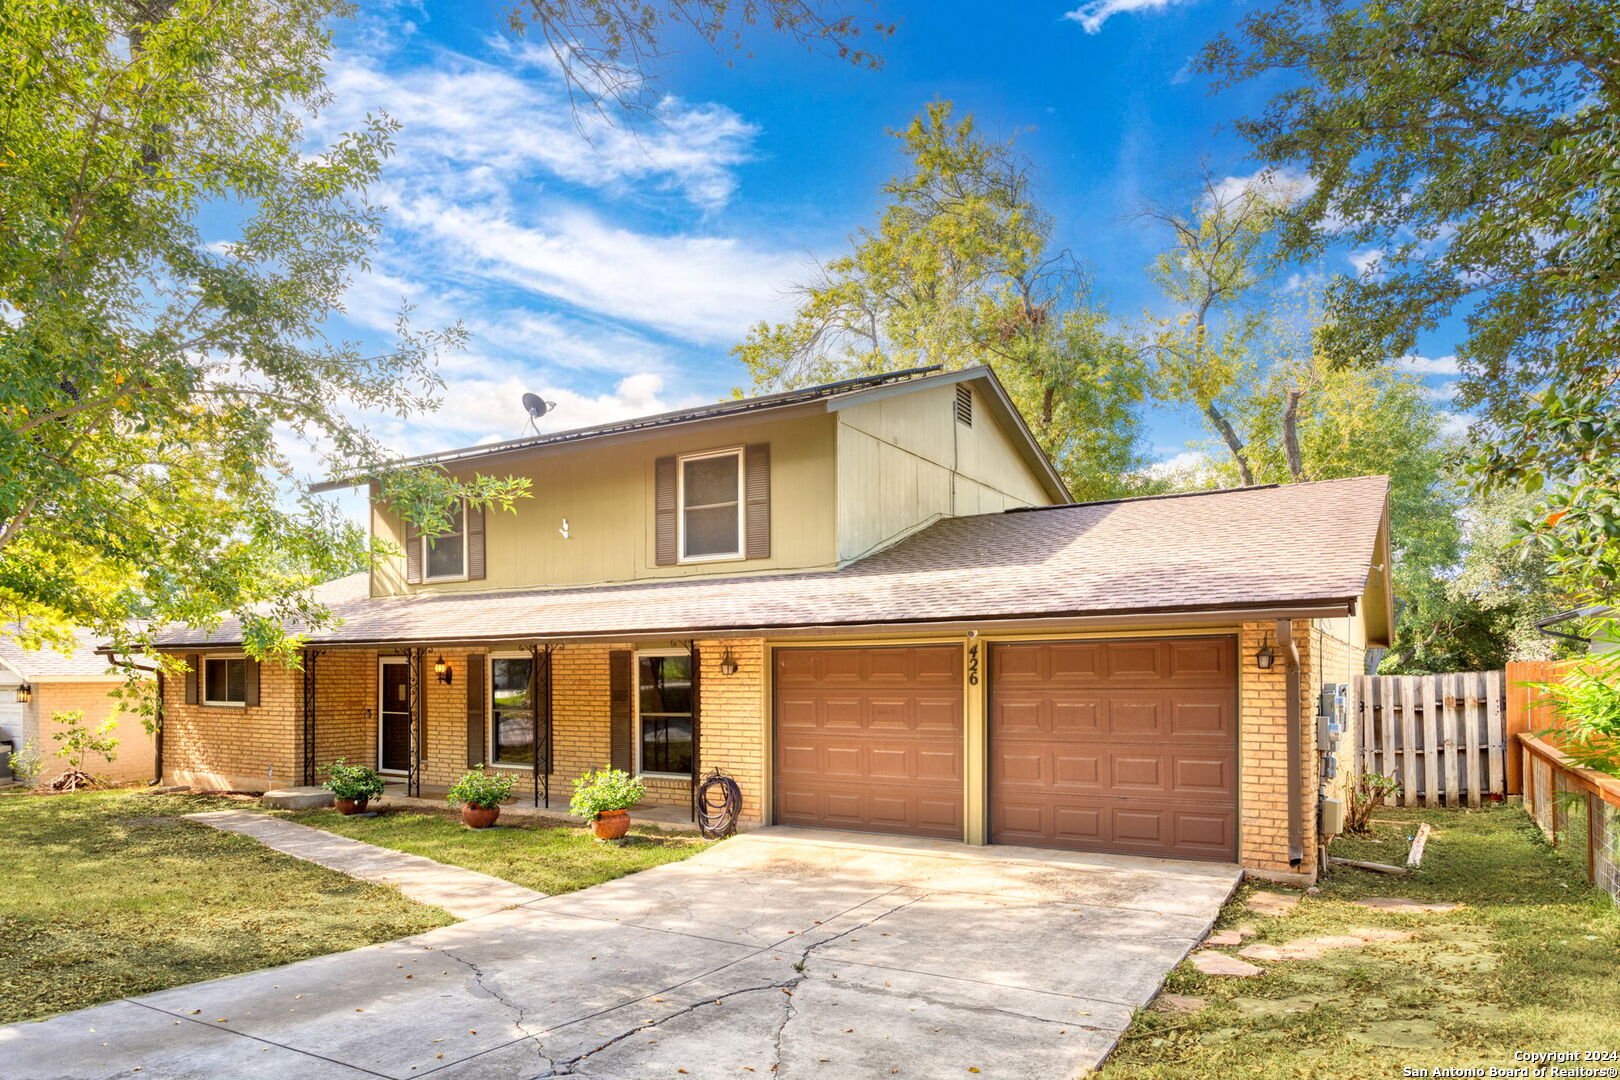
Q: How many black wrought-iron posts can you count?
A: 4